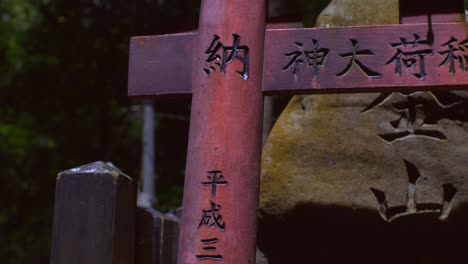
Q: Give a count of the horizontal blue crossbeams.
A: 0